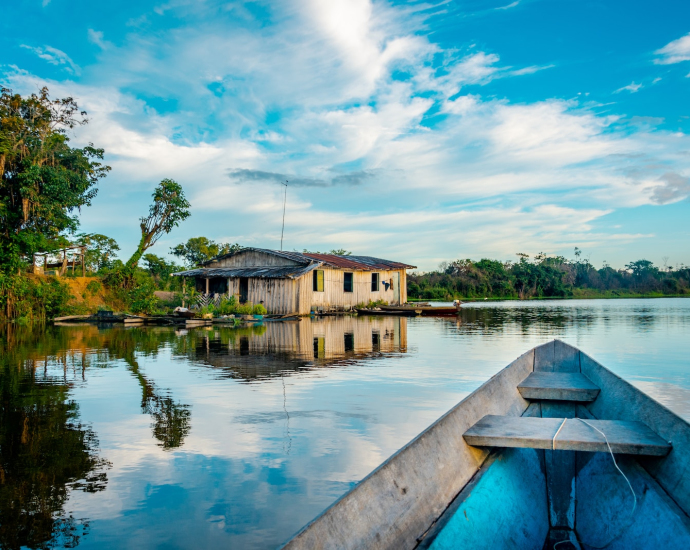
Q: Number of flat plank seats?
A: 2